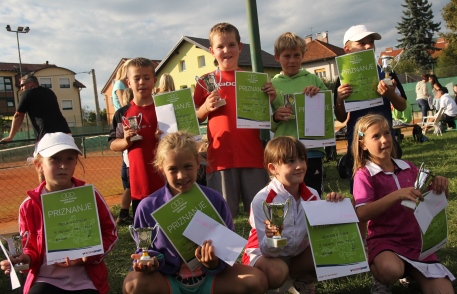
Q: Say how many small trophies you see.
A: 8